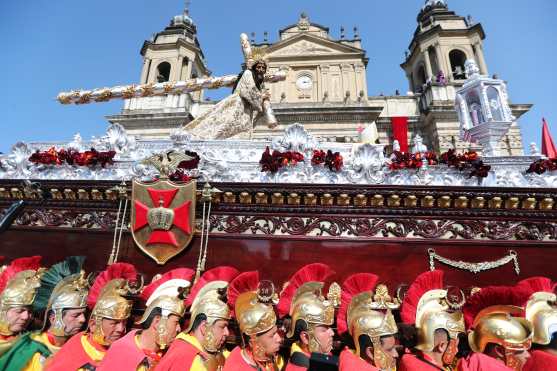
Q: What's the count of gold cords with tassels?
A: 4